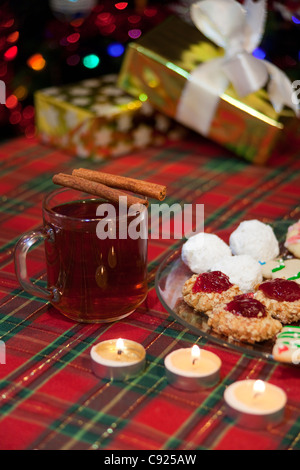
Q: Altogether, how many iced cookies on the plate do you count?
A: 3